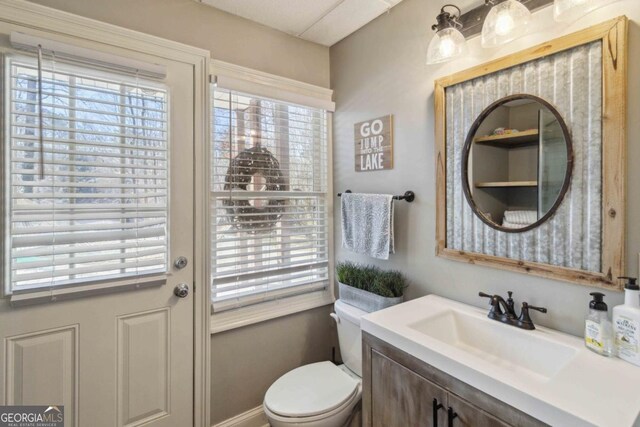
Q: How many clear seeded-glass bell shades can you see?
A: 3